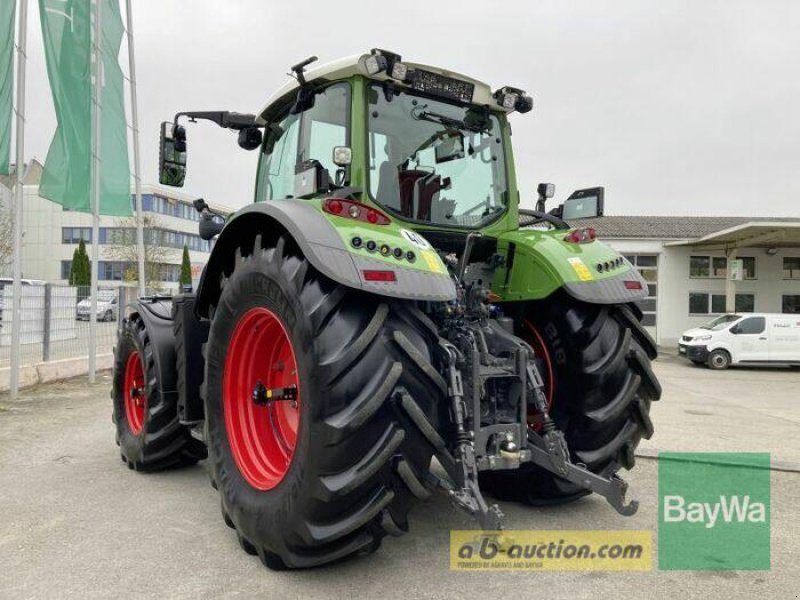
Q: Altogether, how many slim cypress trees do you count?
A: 3